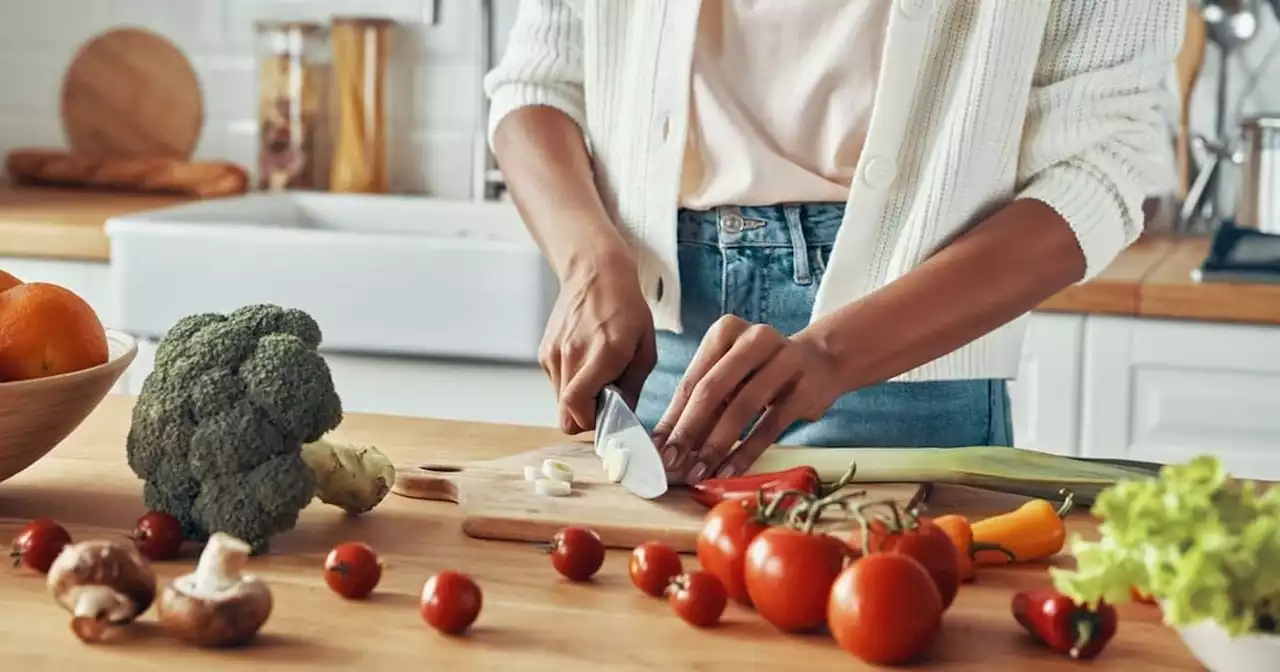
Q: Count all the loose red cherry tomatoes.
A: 7